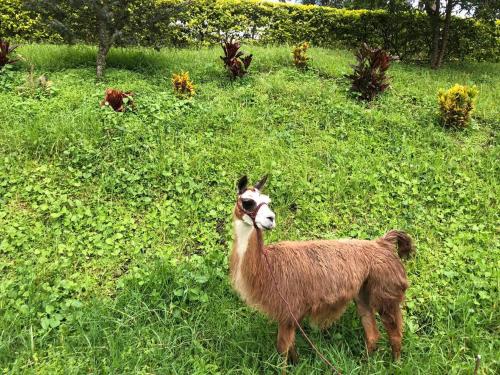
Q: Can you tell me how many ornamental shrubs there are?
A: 7